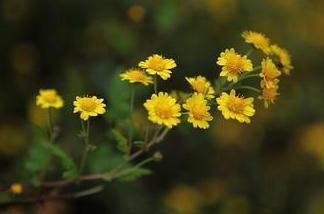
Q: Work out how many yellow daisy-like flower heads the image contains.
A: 13